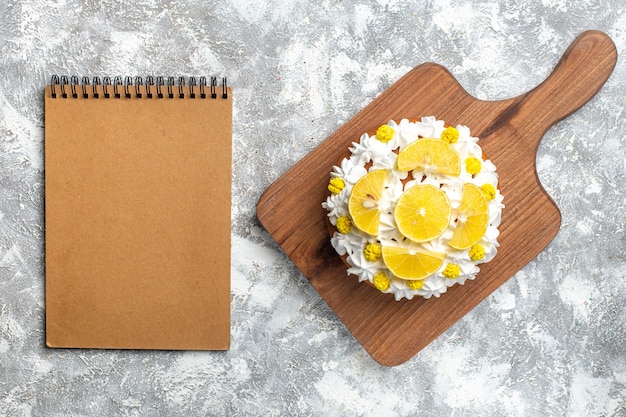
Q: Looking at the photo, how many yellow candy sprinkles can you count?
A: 11